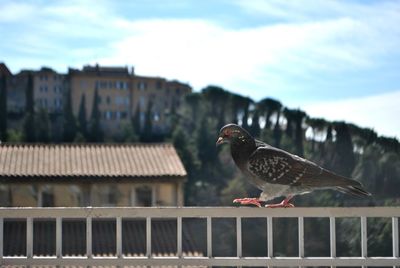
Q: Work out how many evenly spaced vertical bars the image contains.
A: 14